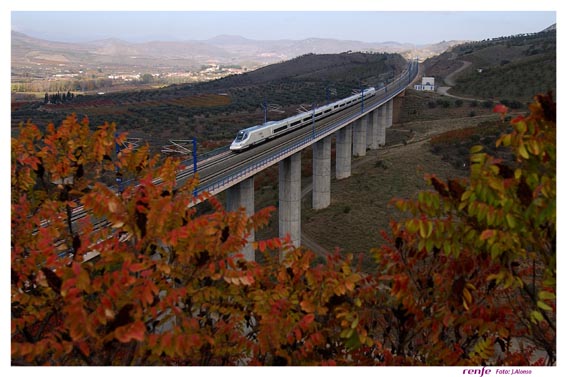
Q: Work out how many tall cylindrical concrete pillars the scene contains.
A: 8